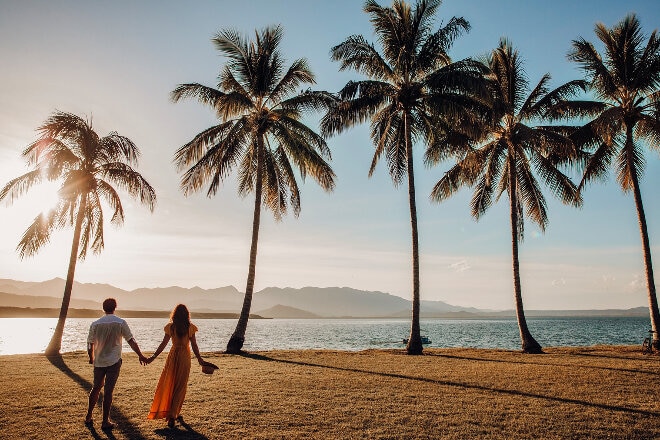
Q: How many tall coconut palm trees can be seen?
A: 5